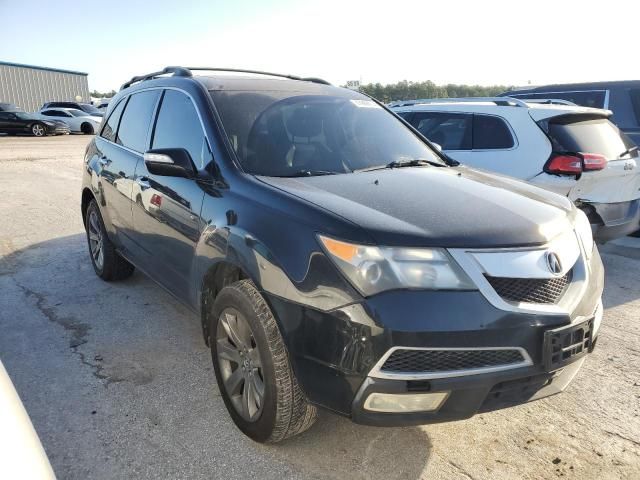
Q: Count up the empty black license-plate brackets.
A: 1